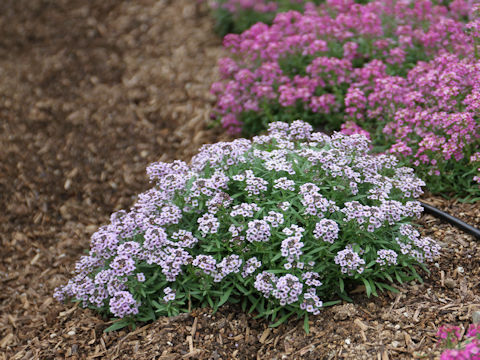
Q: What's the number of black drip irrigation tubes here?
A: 1